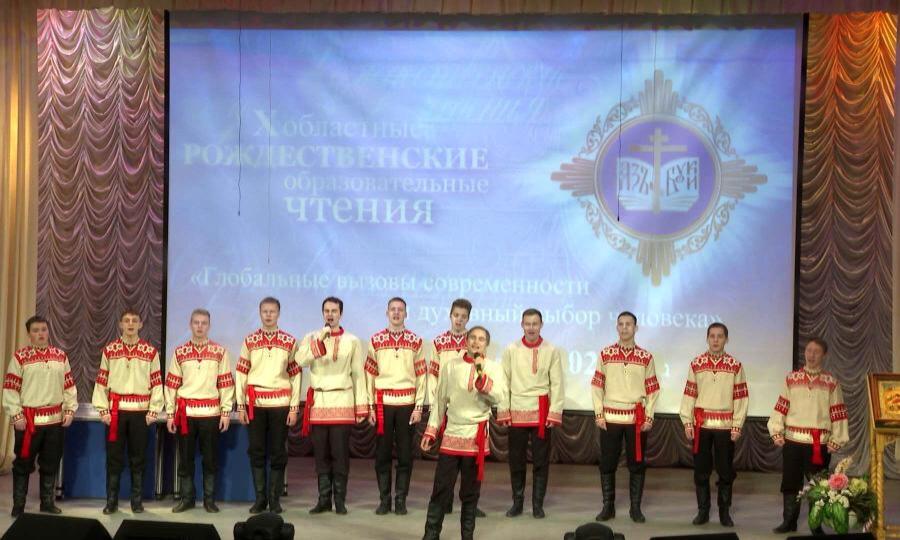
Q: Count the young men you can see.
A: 12